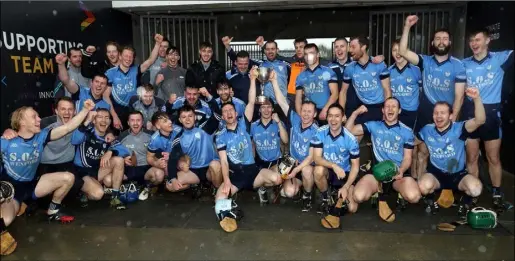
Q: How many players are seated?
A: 12